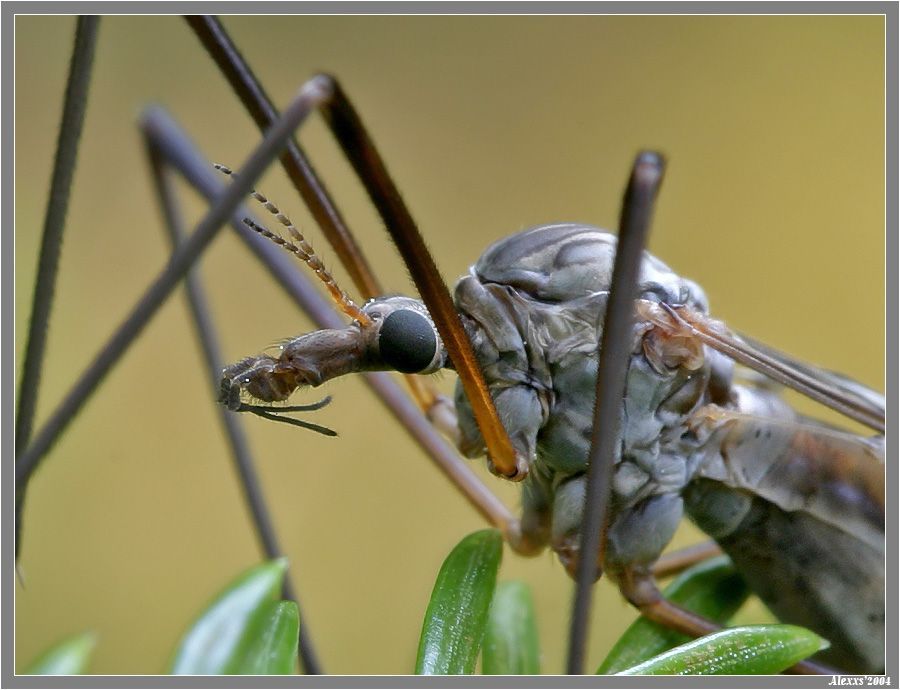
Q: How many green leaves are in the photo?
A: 7